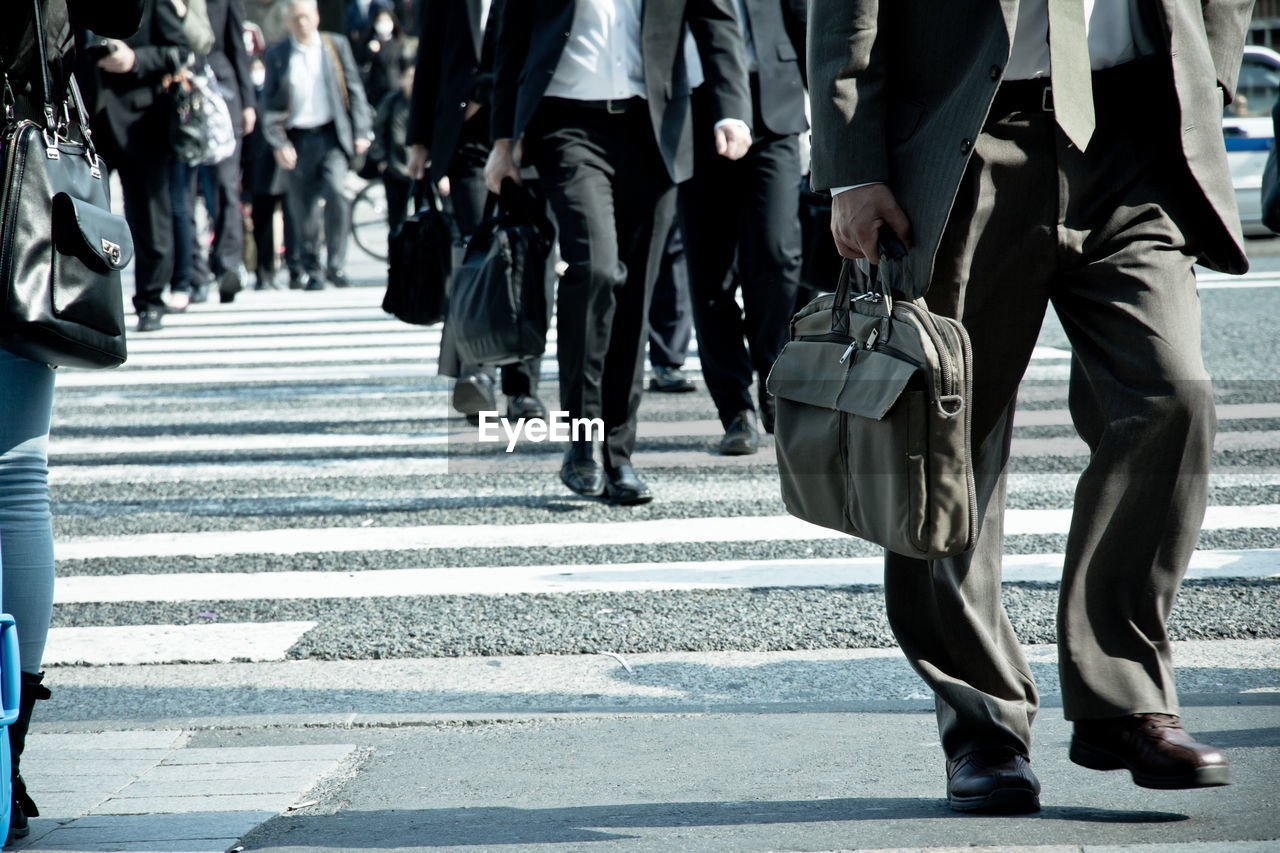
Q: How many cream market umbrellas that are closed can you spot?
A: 0